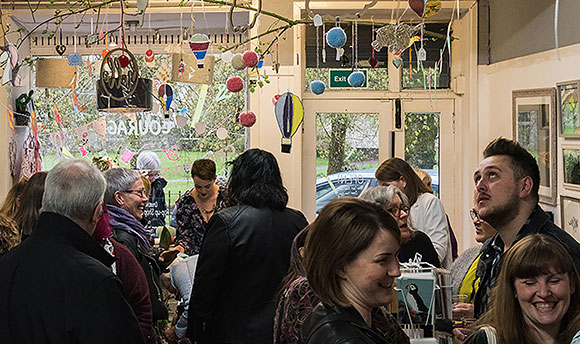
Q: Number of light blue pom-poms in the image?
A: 3